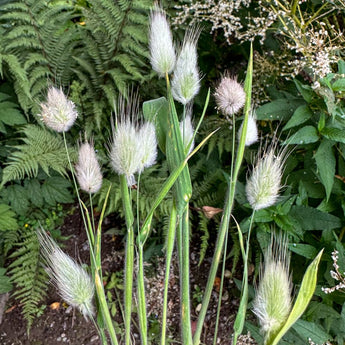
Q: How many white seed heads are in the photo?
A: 12